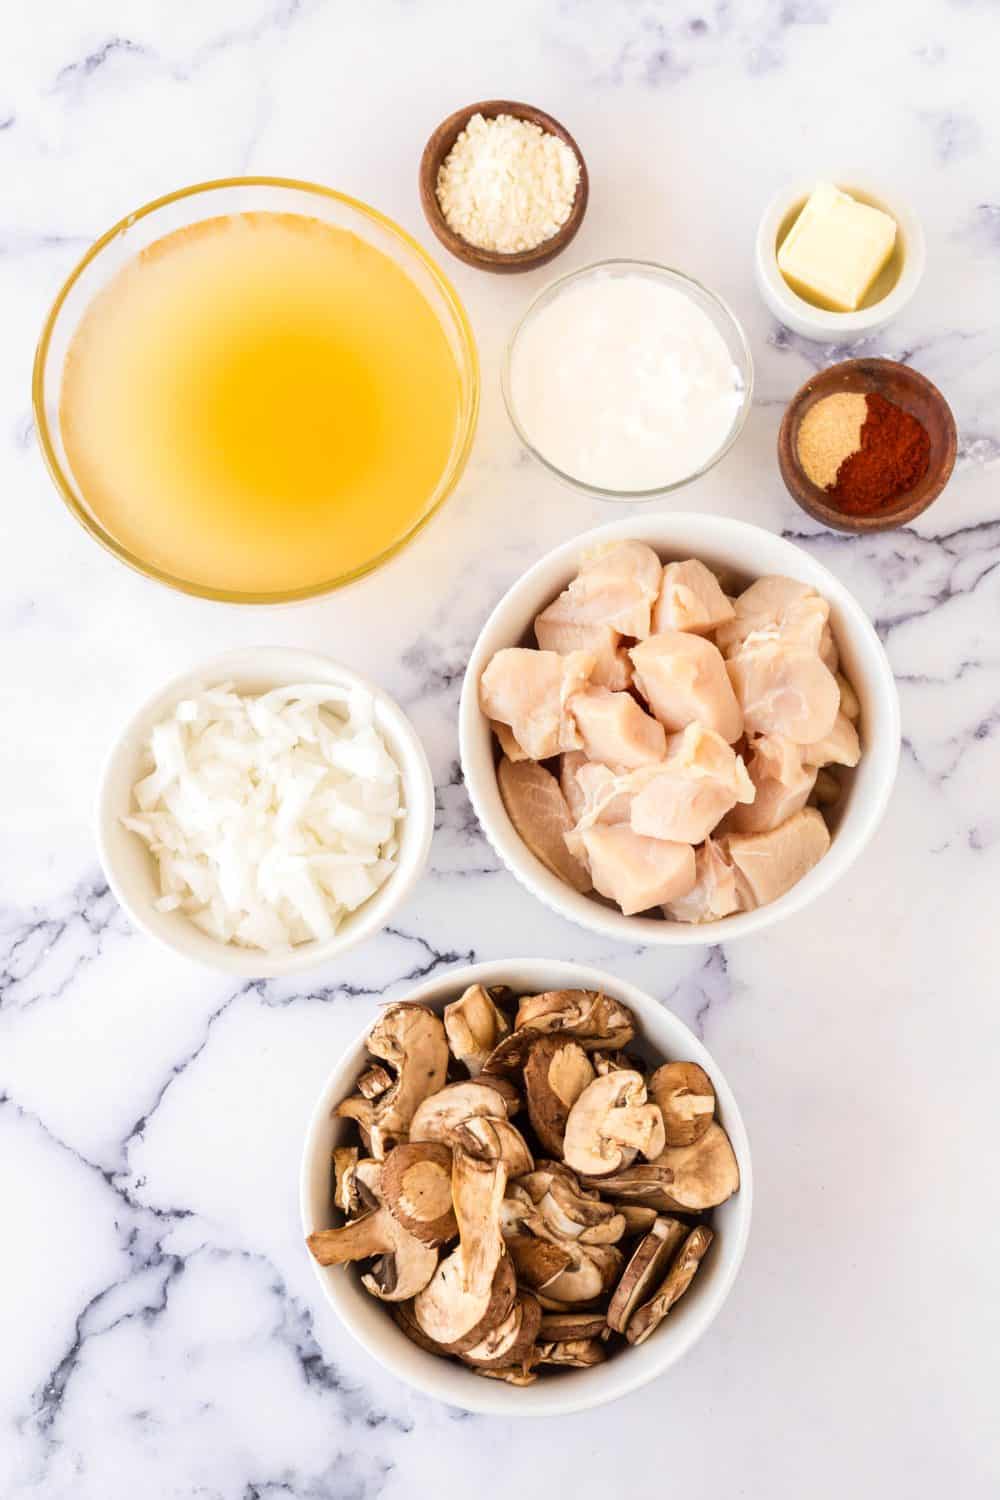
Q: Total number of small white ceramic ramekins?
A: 1